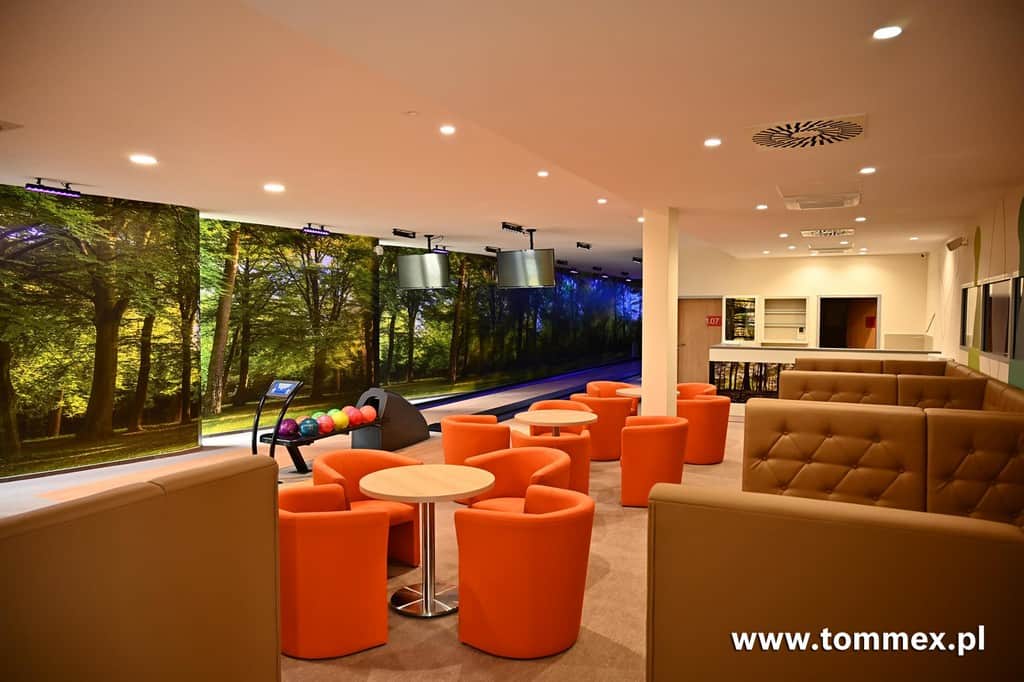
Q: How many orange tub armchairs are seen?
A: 12